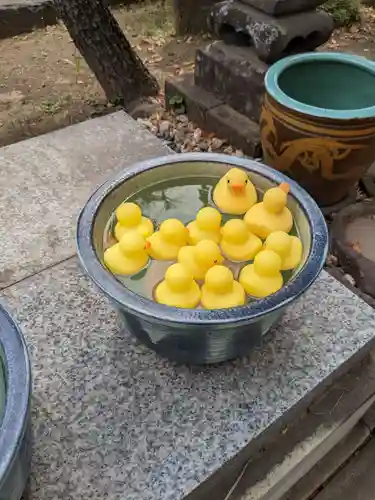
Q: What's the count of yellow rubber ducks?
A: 12